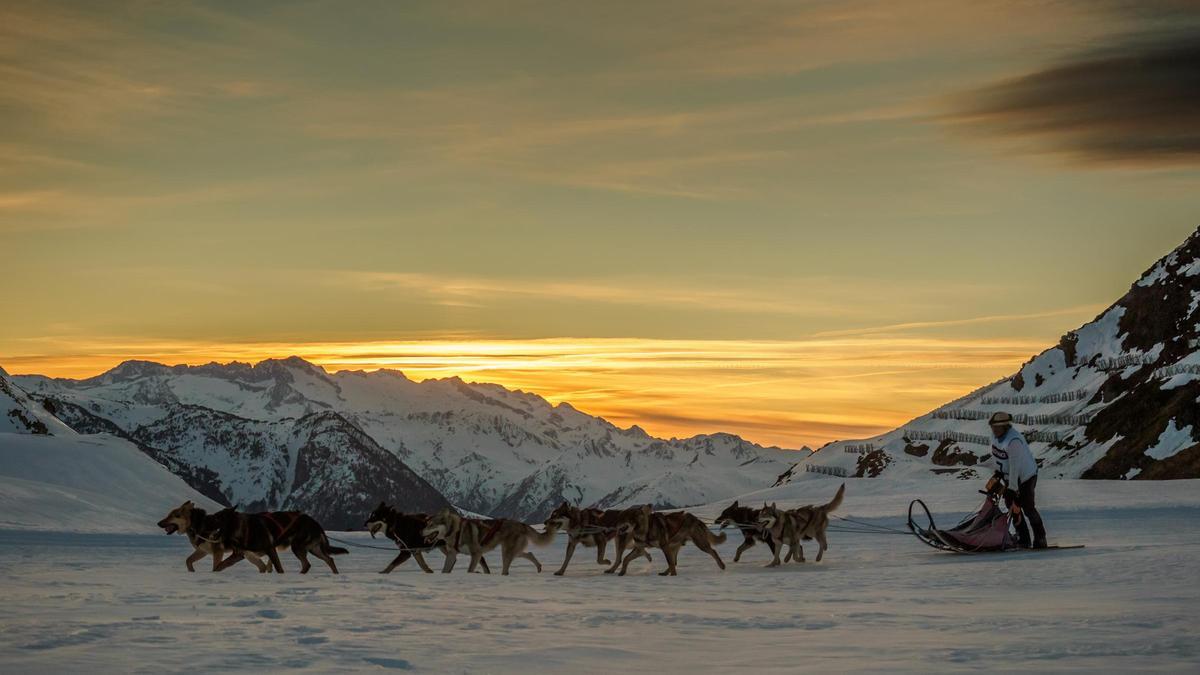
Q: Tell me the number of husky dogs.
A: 8